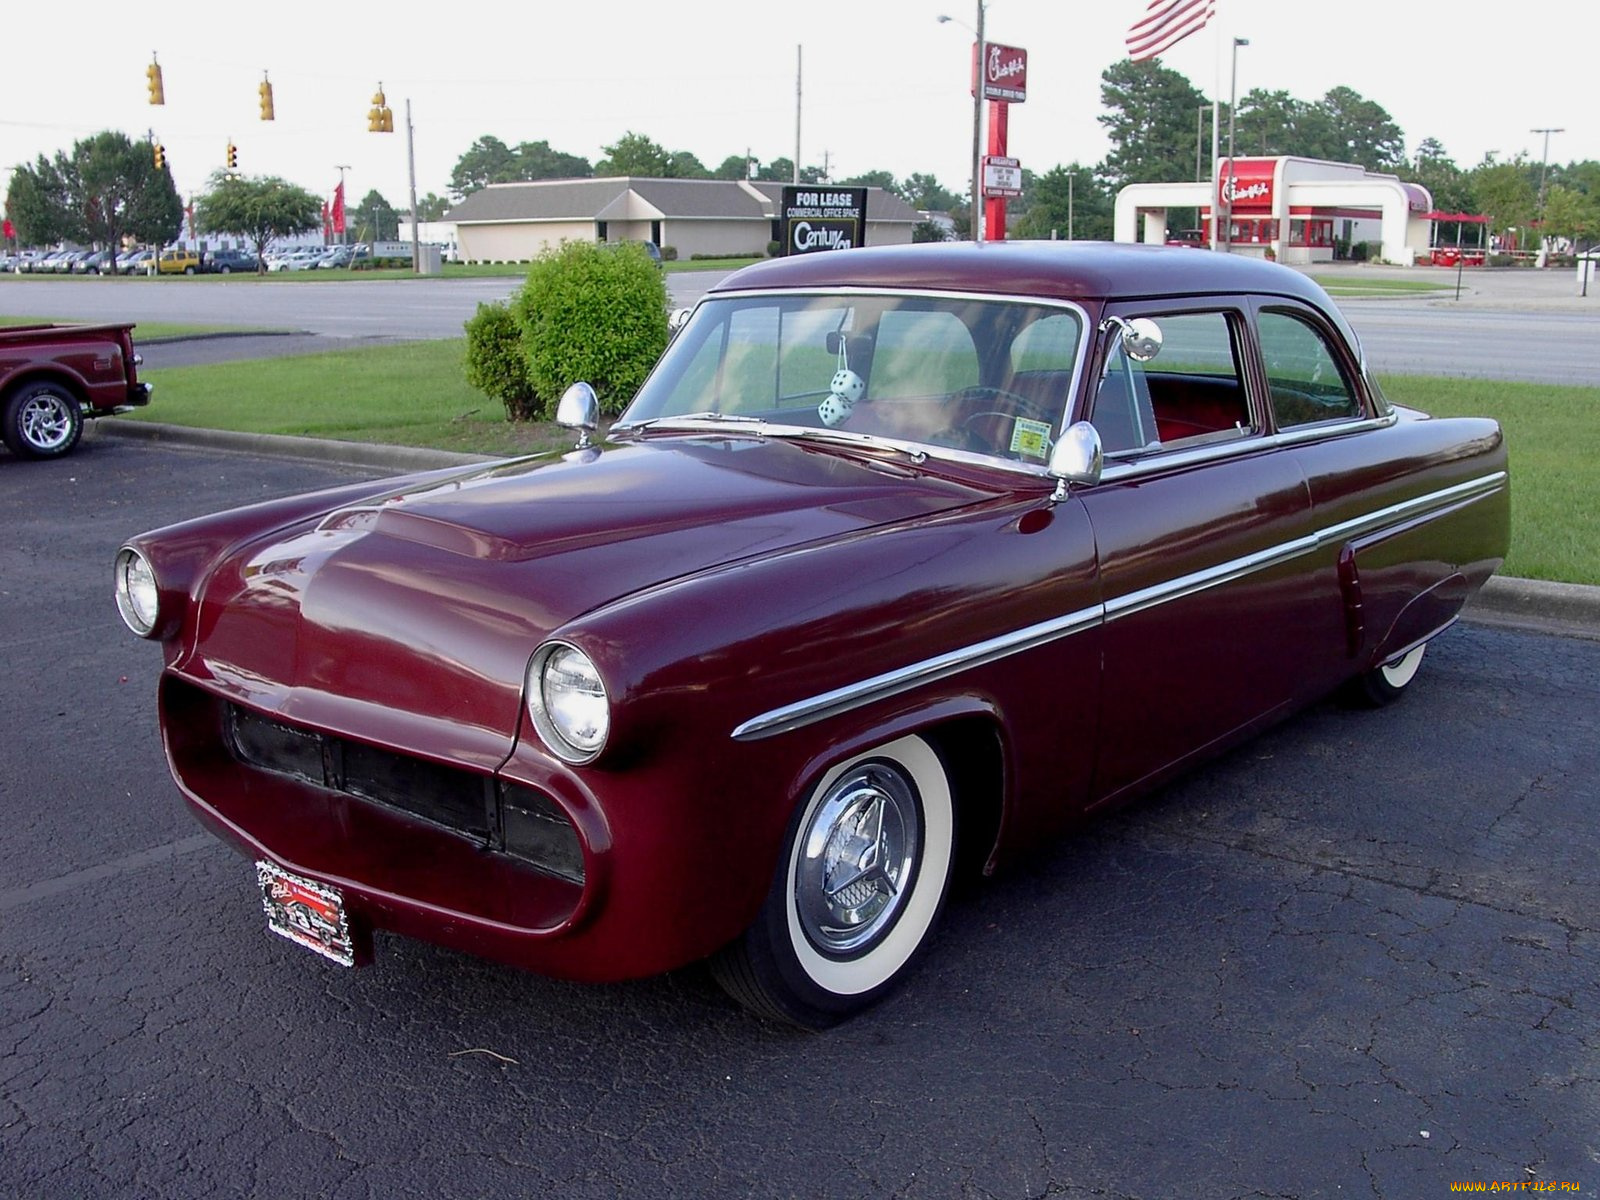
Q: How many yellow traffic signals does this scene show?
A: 5